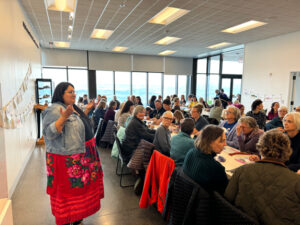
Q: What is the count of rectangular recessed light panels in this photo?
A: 9